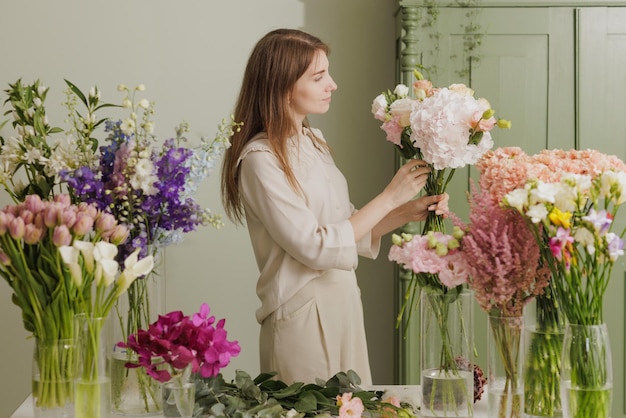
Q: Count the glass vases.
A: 8